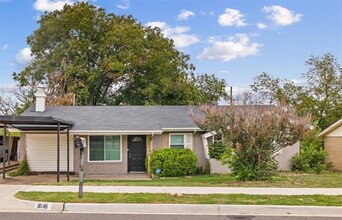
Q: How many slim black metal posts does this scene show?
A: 3